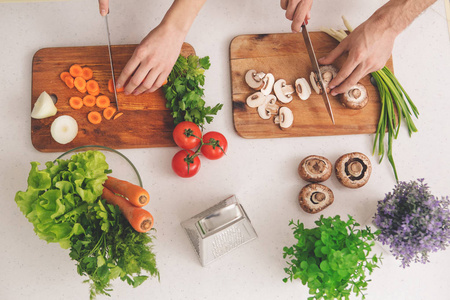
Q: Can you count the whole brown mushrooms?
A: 4